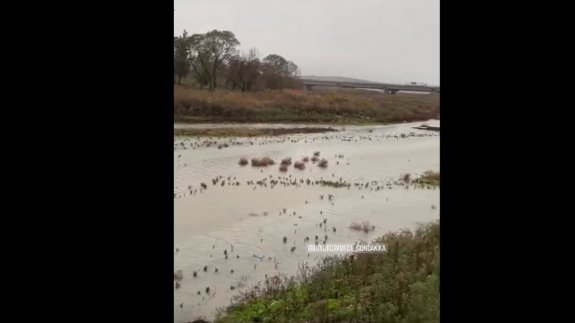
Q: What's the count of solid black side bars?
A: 2